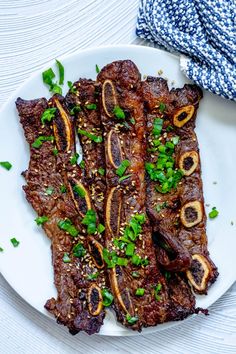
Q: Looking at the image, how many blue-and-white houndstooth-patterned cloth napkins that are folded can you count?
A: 1